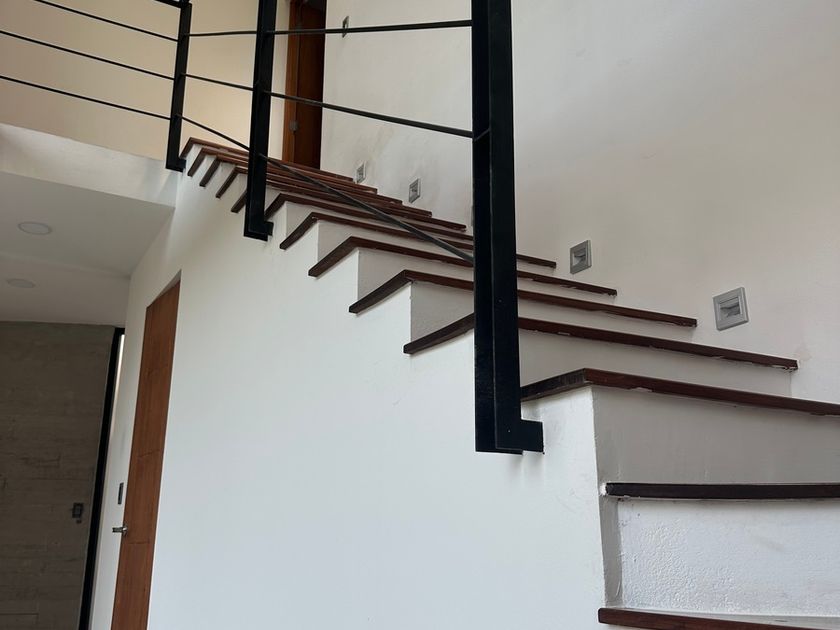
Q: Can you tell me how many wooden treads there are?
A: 13